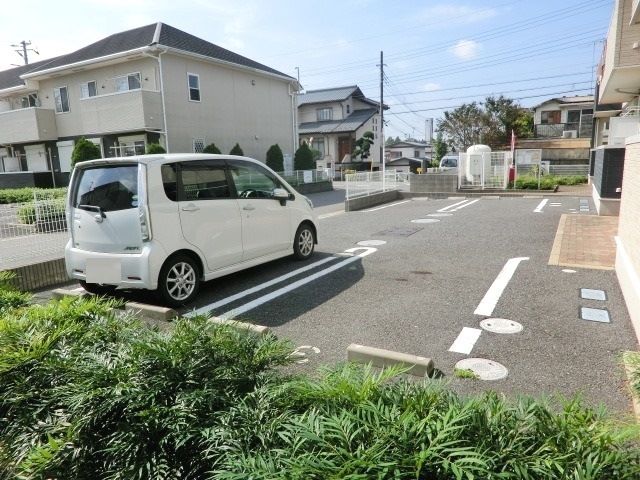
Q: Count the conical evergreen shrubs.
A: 6